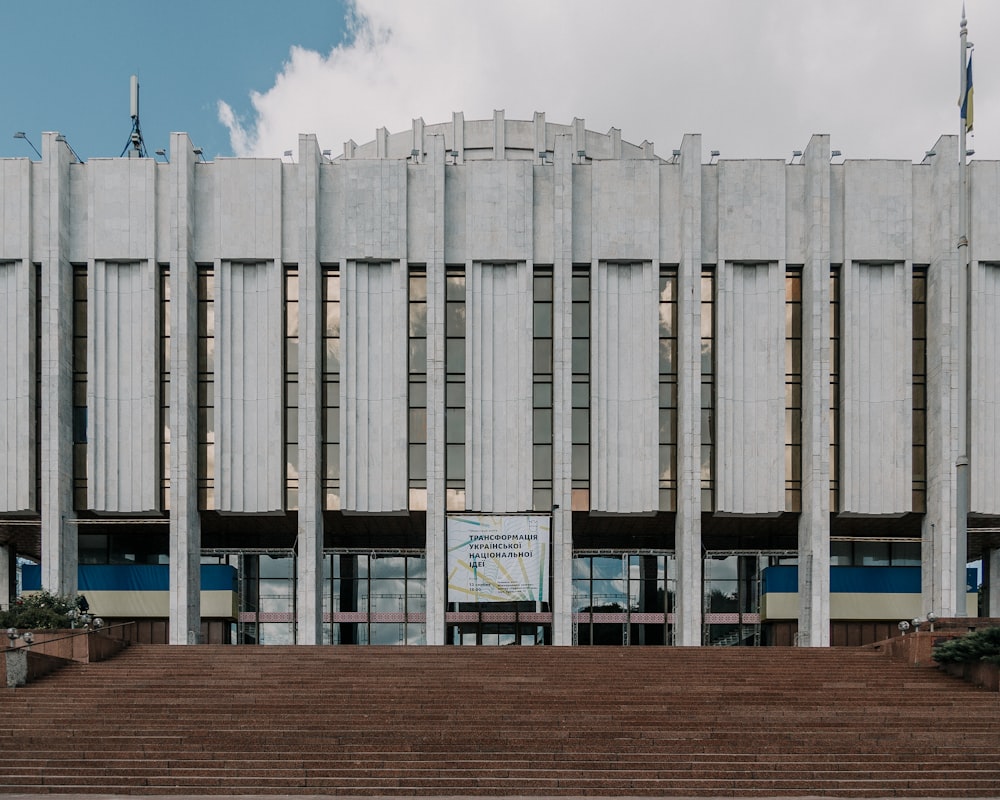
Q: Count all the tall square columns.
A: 8